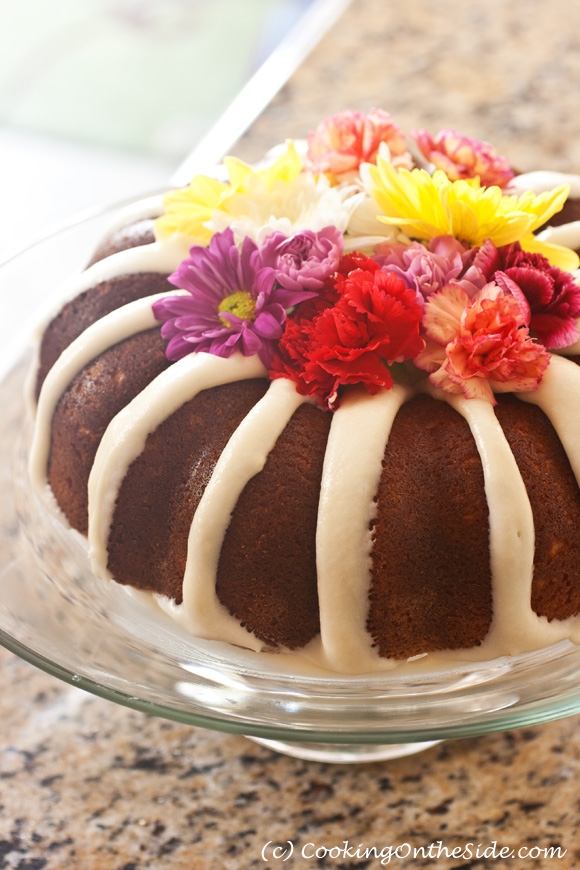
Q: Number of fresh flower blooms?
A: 11